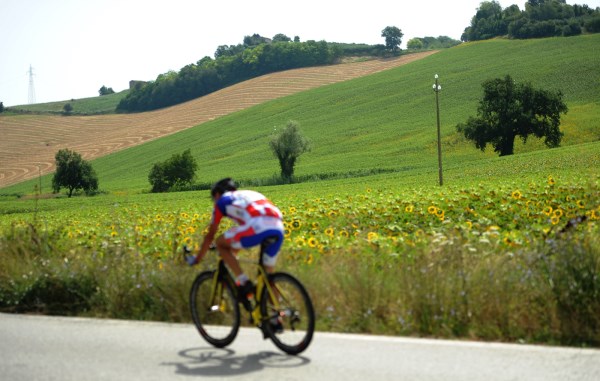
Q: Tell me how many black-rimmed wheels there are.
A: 2